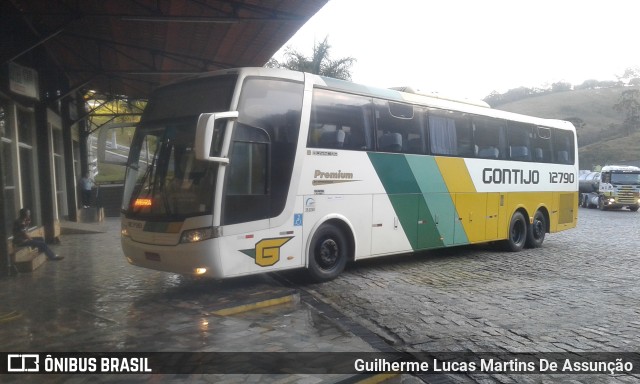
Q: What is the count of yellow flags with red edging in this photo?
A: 0